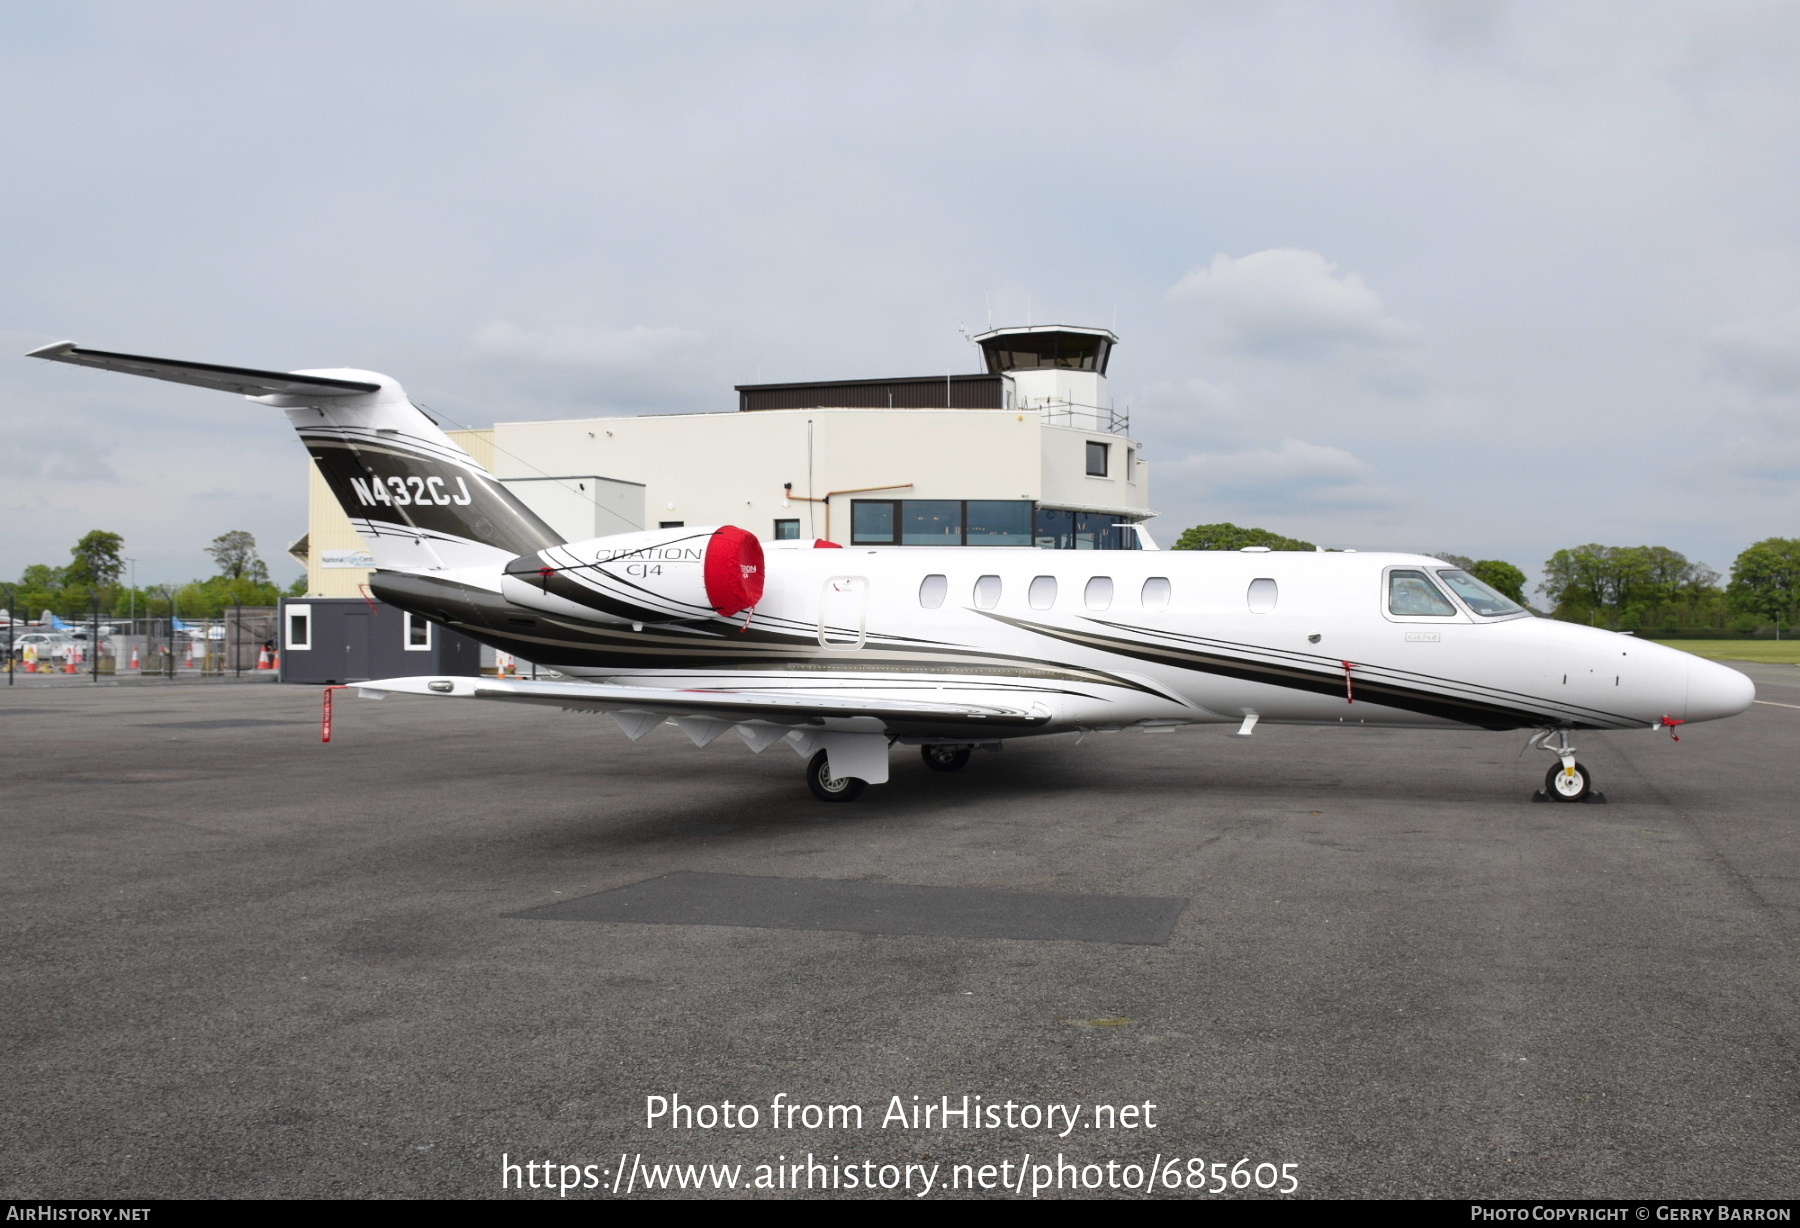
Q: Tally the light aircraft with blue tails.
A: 2